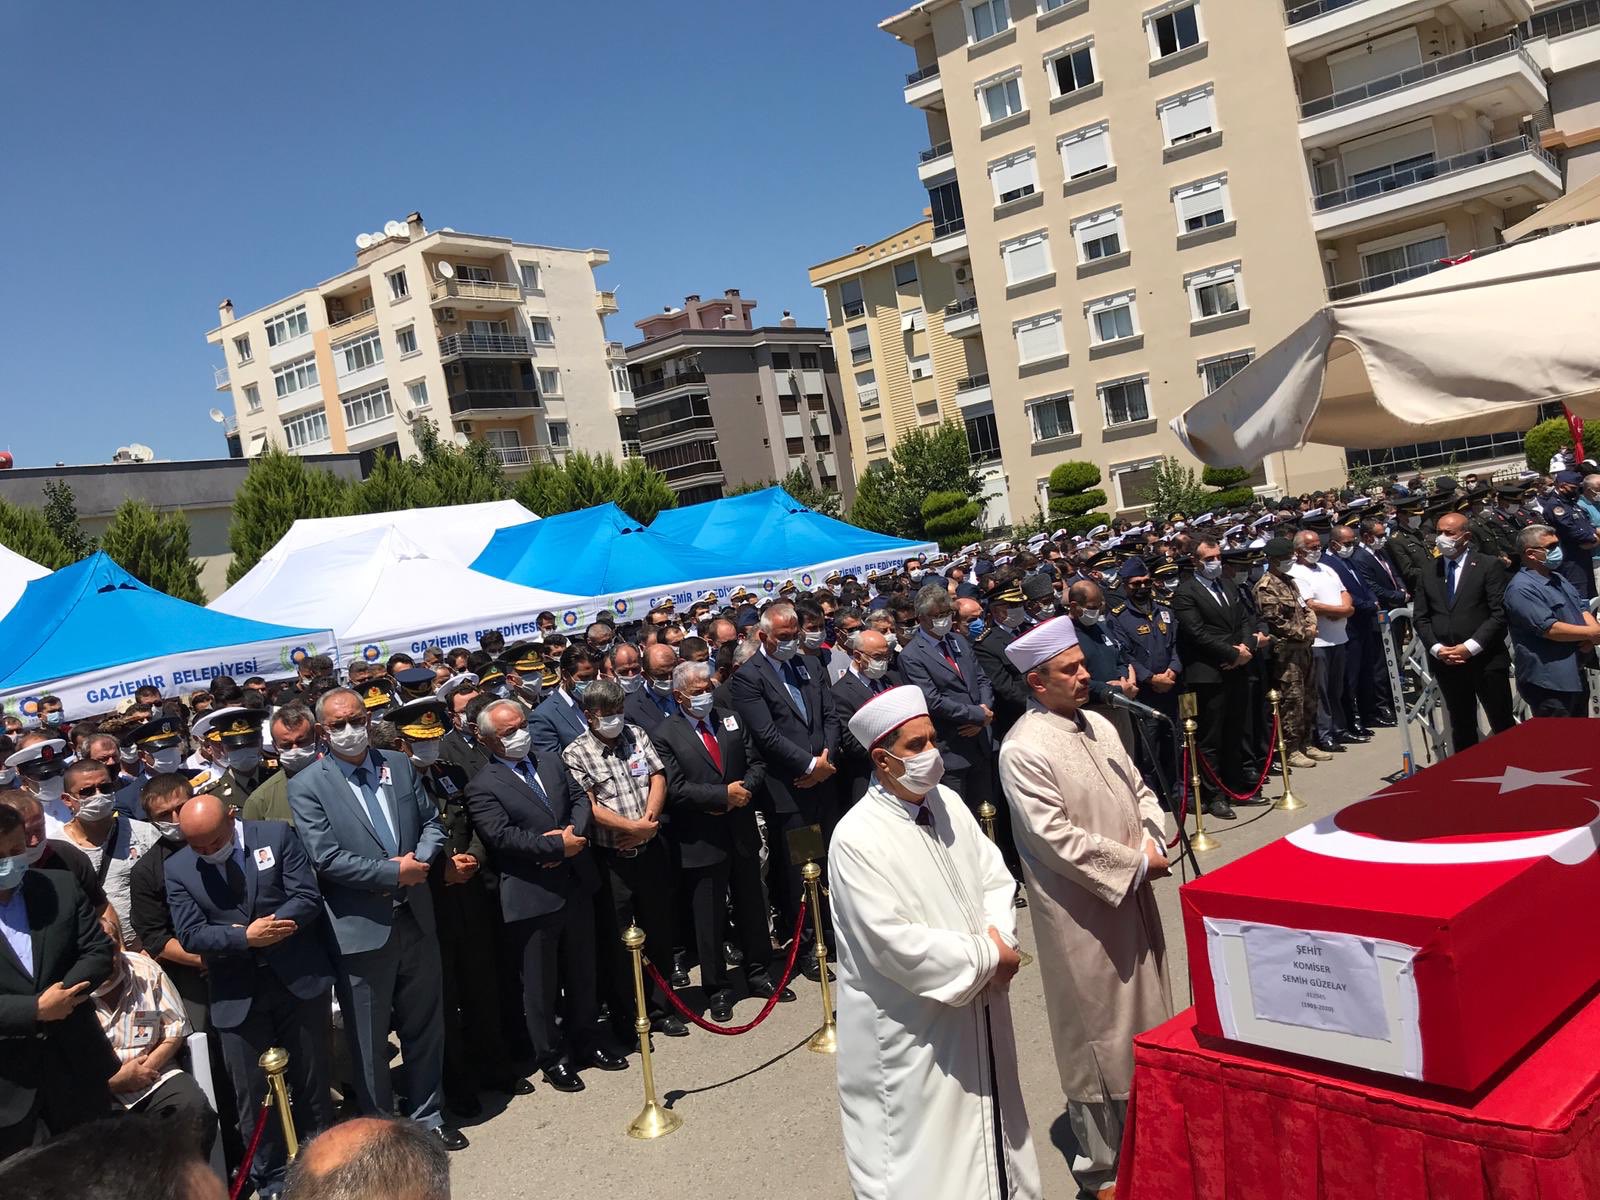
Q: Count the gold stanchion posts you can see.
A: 6